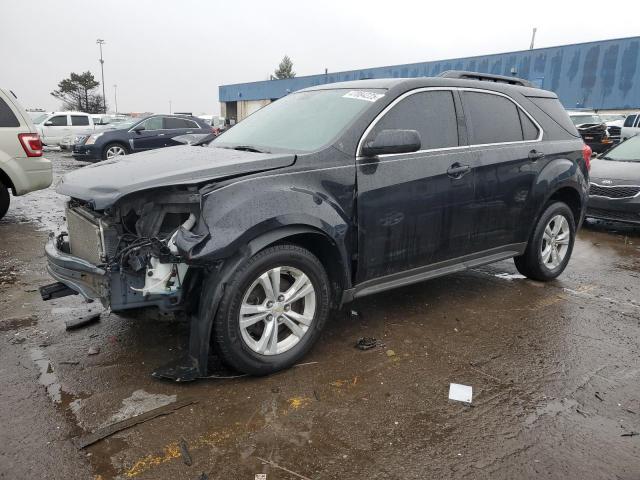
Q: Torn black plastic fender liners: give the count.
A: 1